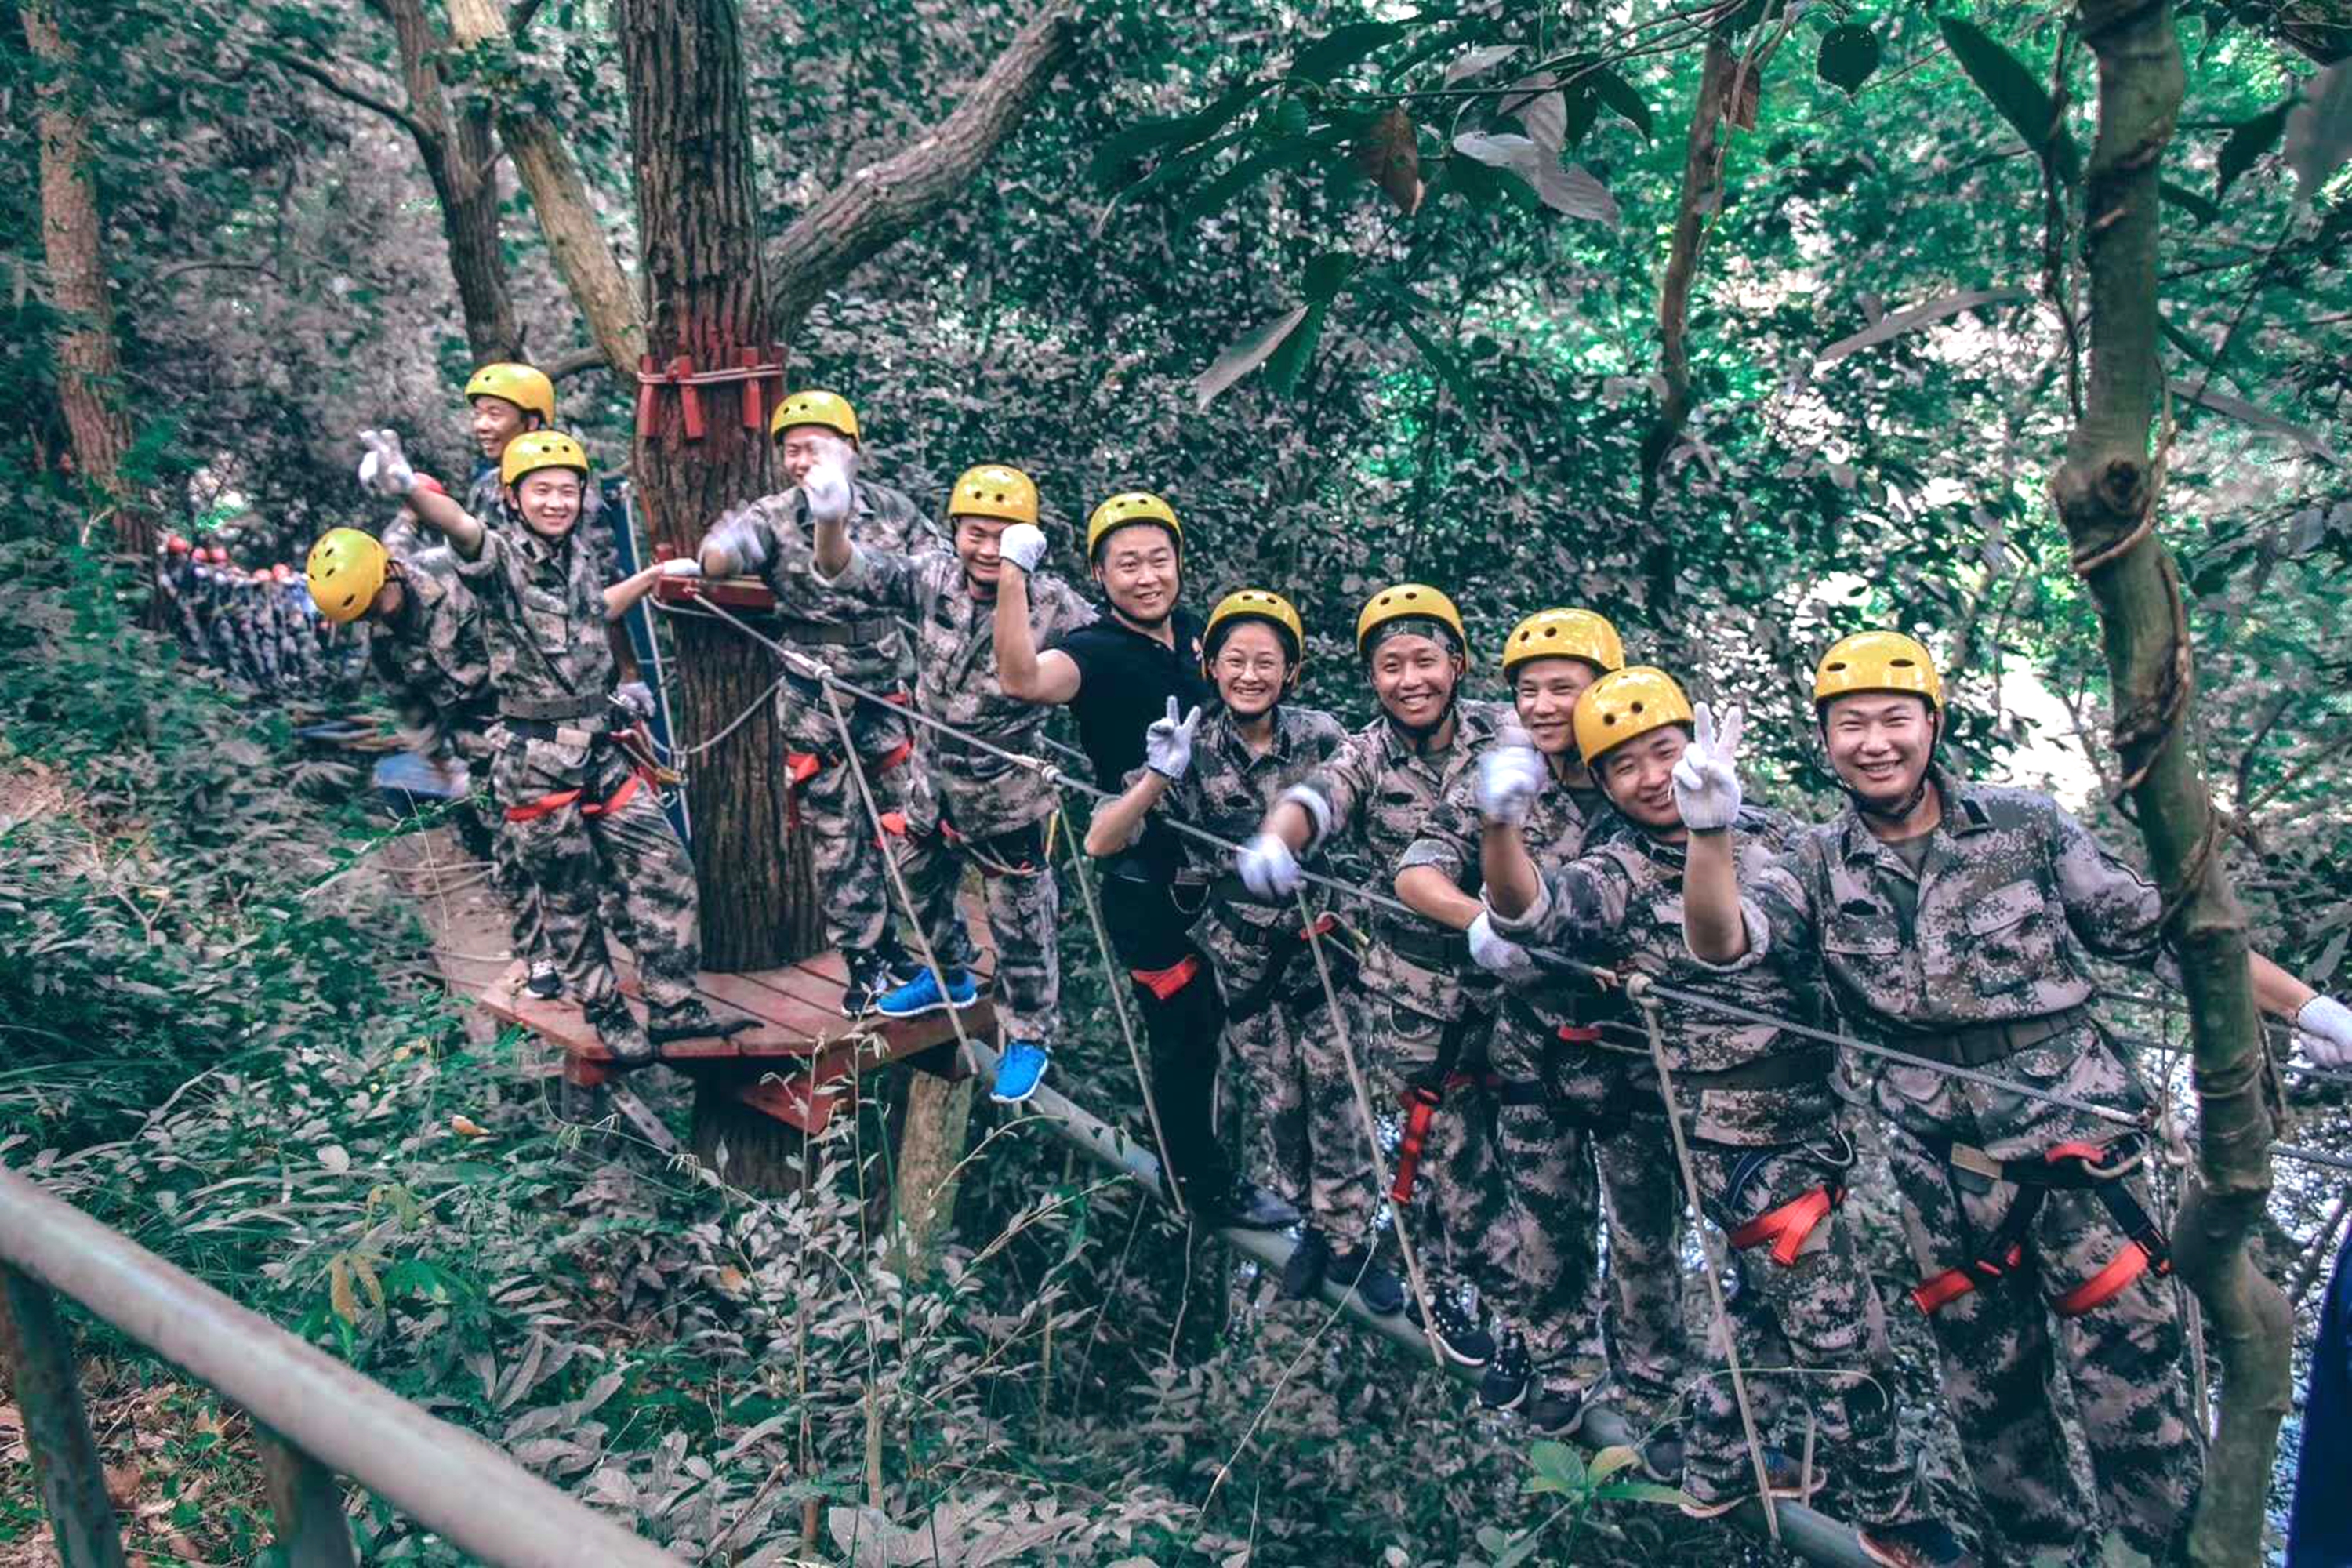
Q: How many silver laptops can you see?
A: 0